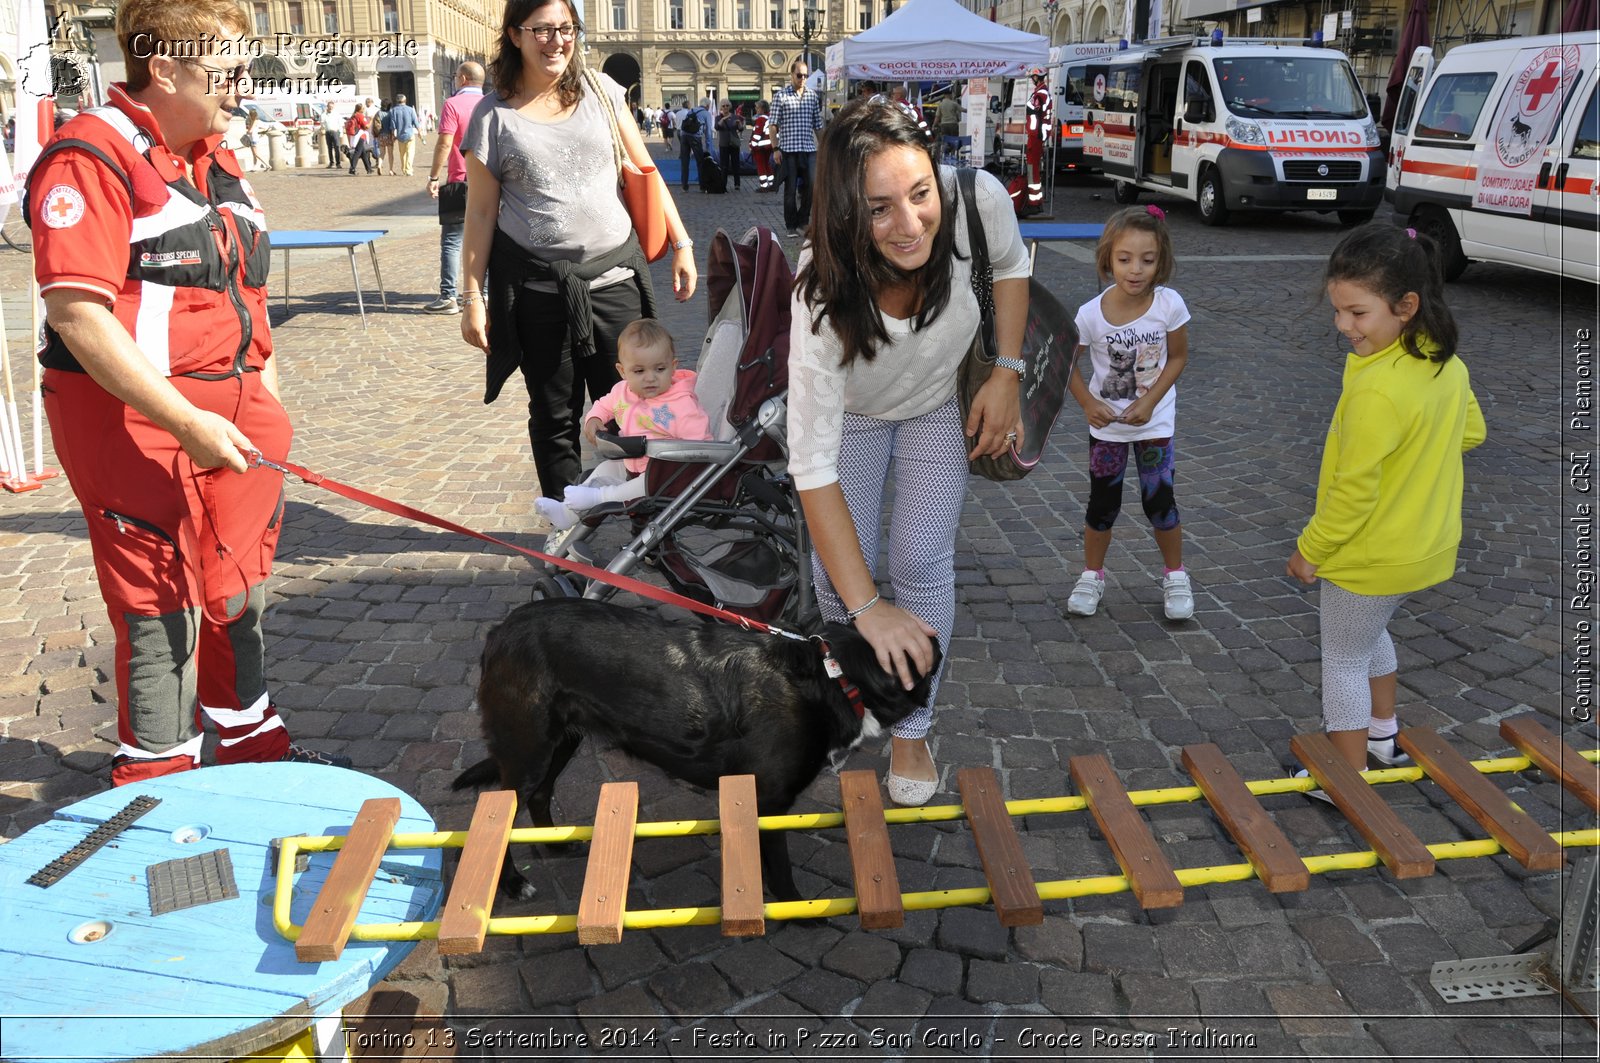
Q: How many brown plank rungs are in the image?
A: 11